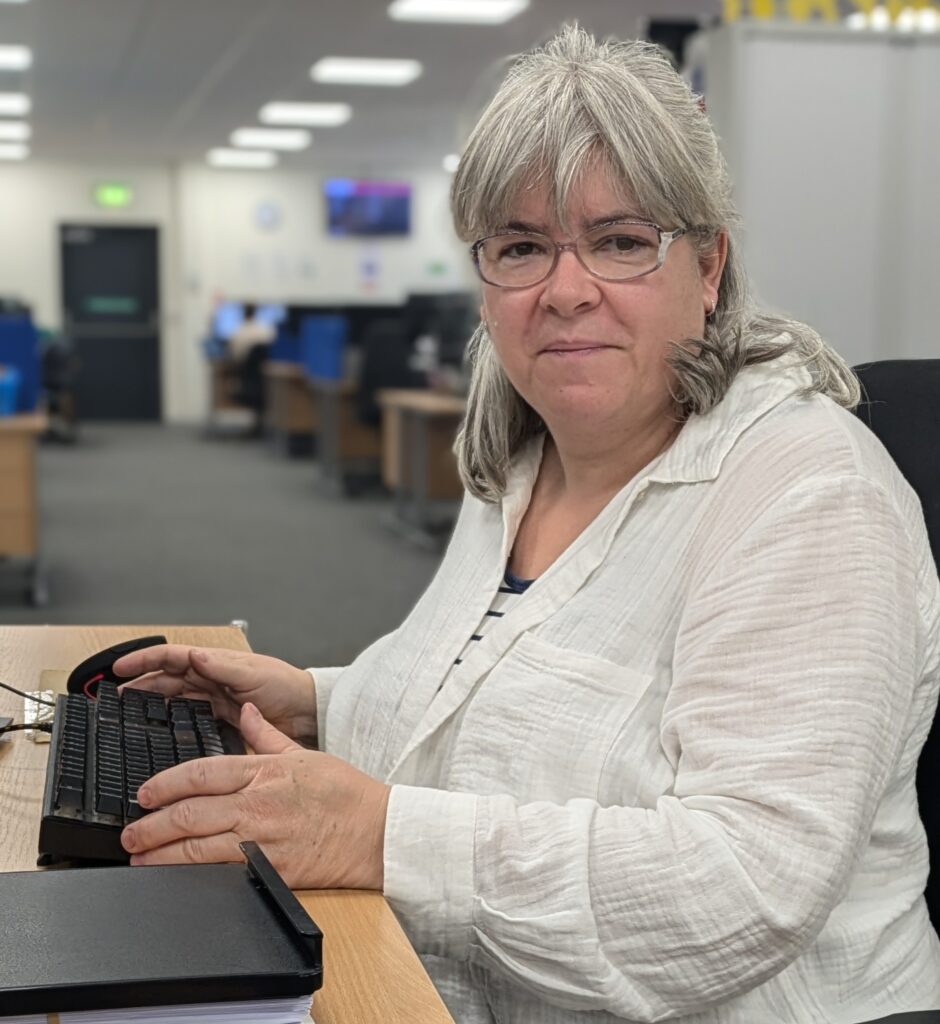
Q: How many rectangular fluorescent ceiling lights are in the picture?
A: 9